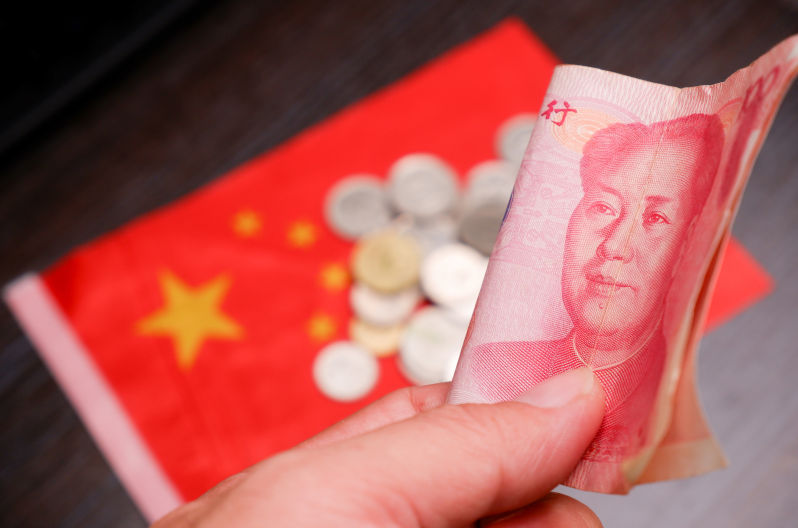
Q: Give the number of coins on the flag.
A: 13